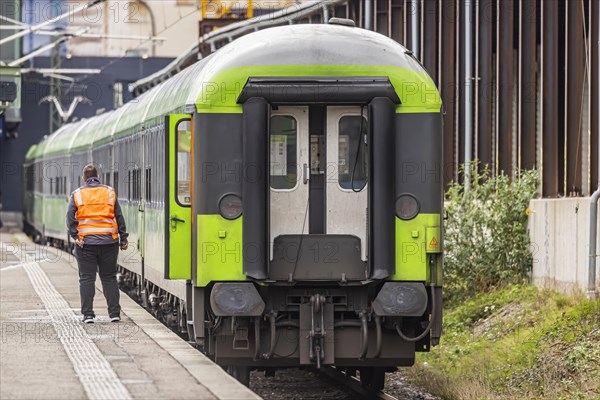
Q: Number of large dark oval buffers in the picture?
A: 2